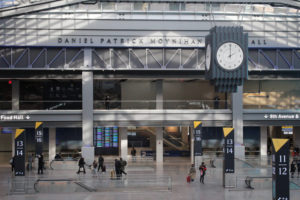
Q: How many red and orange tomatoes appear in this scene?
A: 0